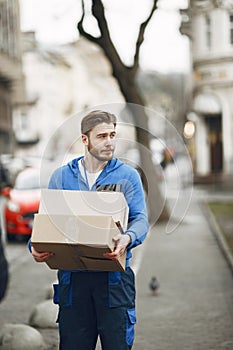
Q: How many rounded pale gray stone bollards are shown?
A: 2